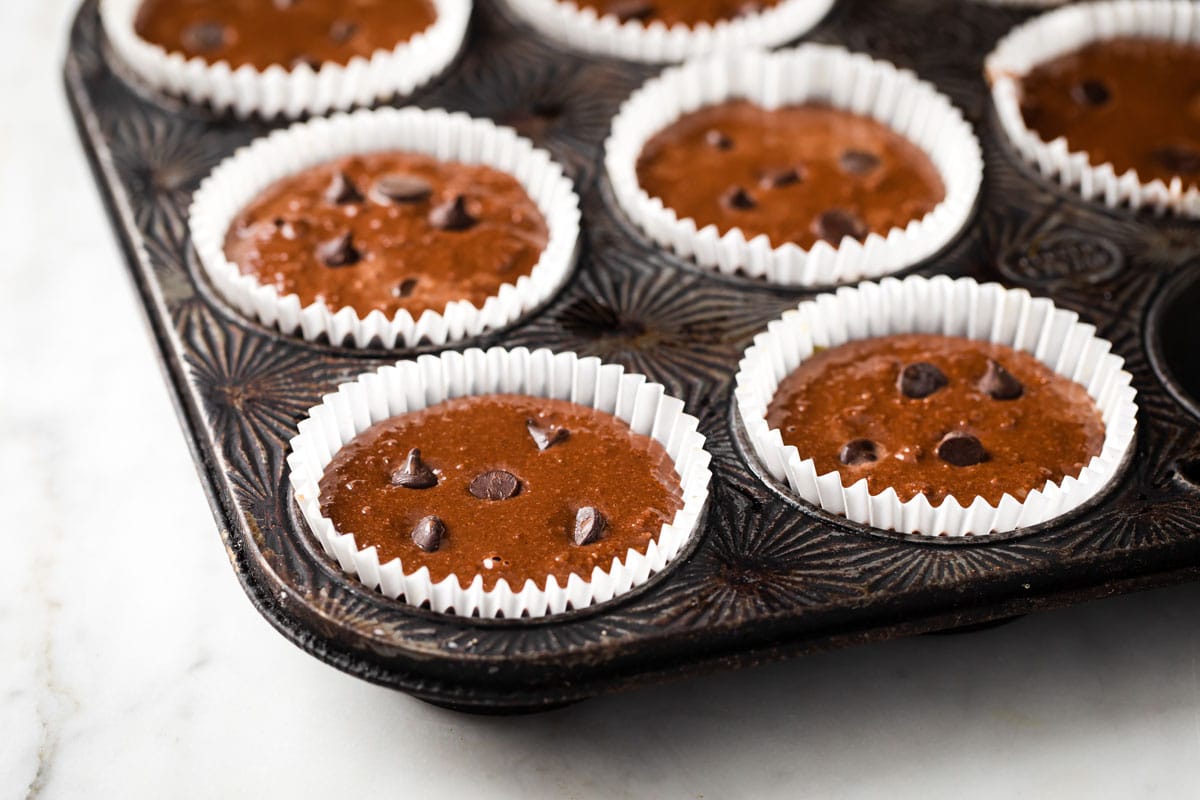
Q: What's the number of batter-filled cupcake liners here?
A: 7